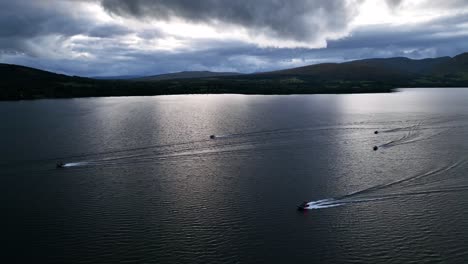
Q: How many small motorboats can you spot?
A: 5